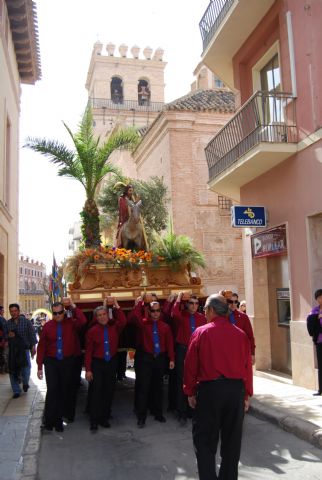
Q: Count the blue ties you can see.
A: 5